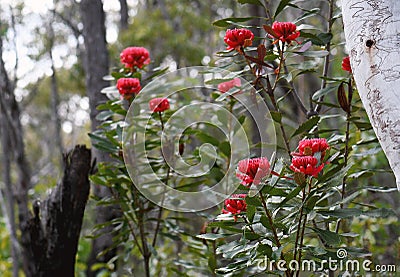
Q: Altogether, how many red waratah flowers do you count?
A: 11